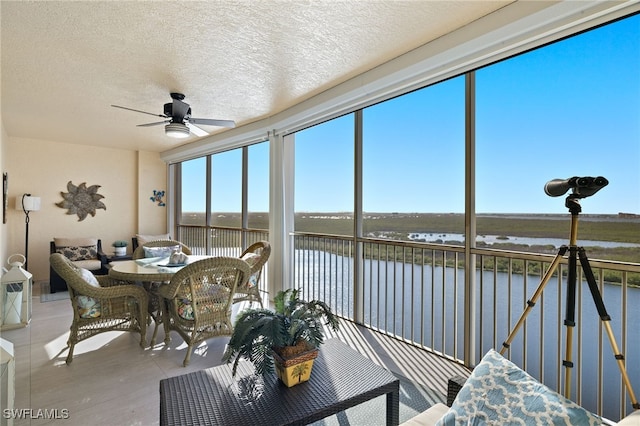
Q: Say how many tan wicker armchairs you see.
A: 4